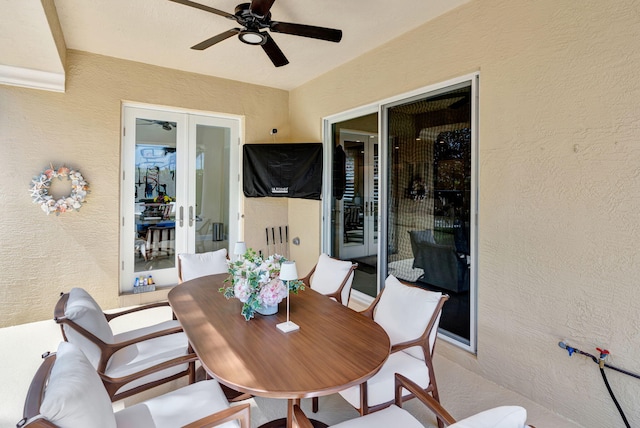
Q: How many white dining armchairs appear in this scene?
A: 6